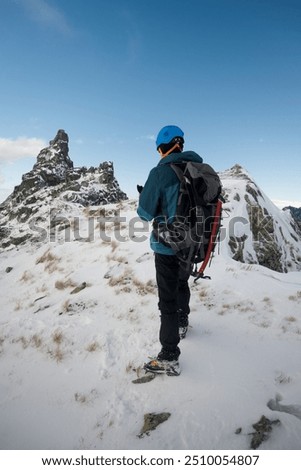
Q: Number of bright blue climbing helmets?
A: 1